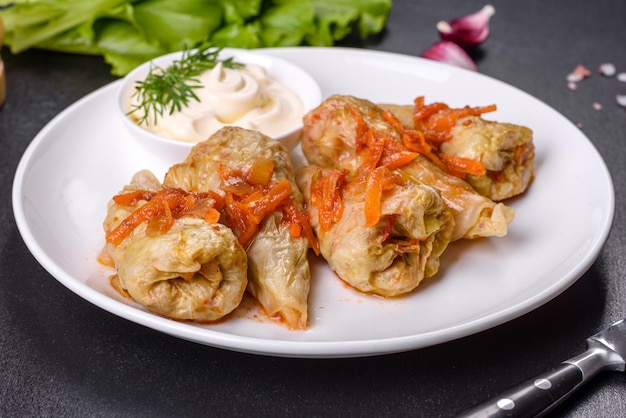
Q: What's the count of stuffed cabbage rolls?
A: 5